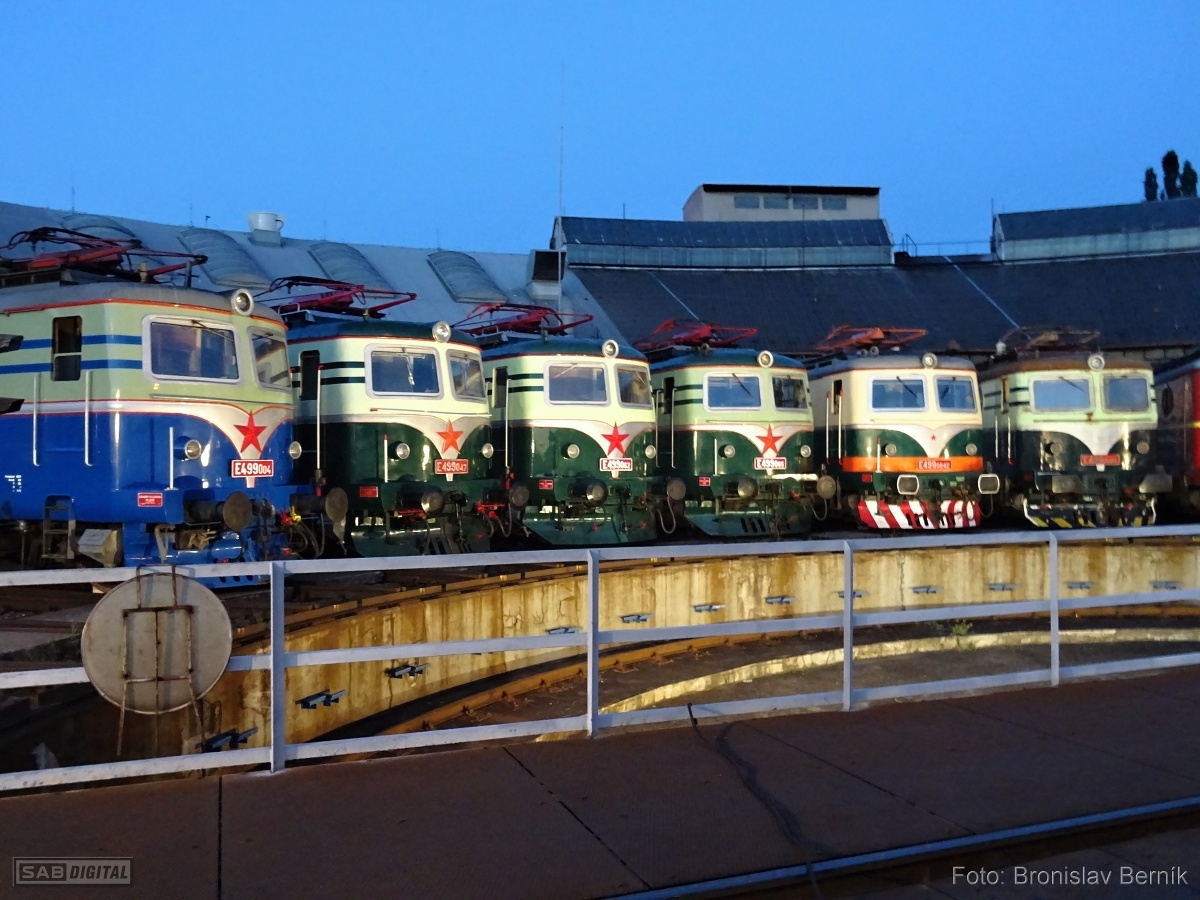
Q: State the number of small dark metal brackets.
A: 12